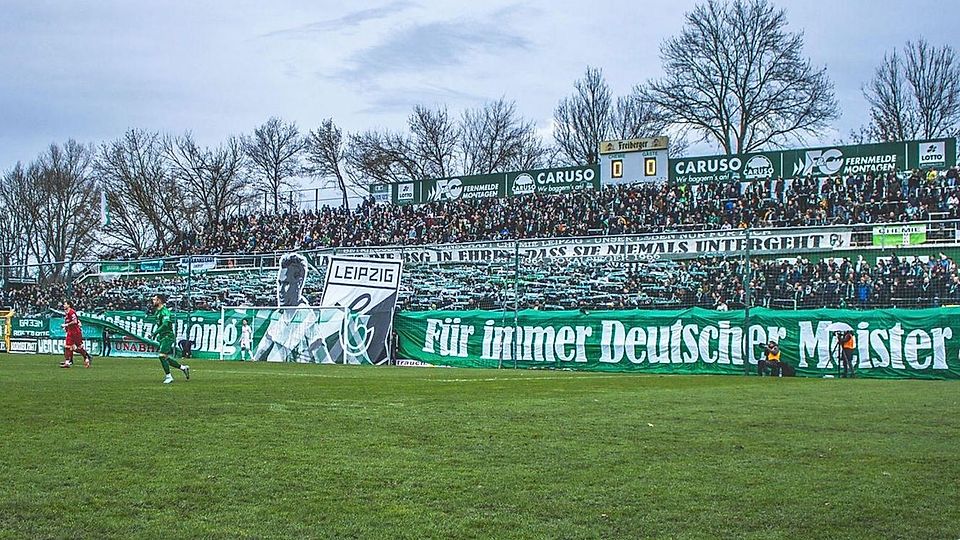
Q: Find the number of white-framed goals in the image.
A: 1